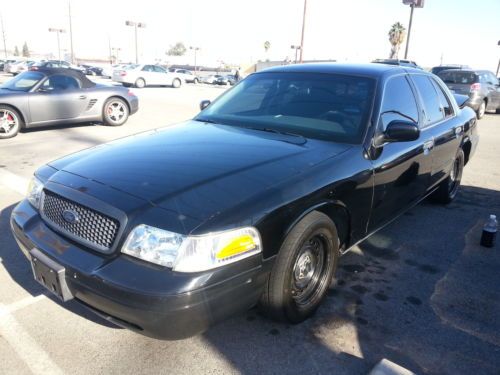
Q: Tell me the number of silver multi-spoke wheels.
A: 2